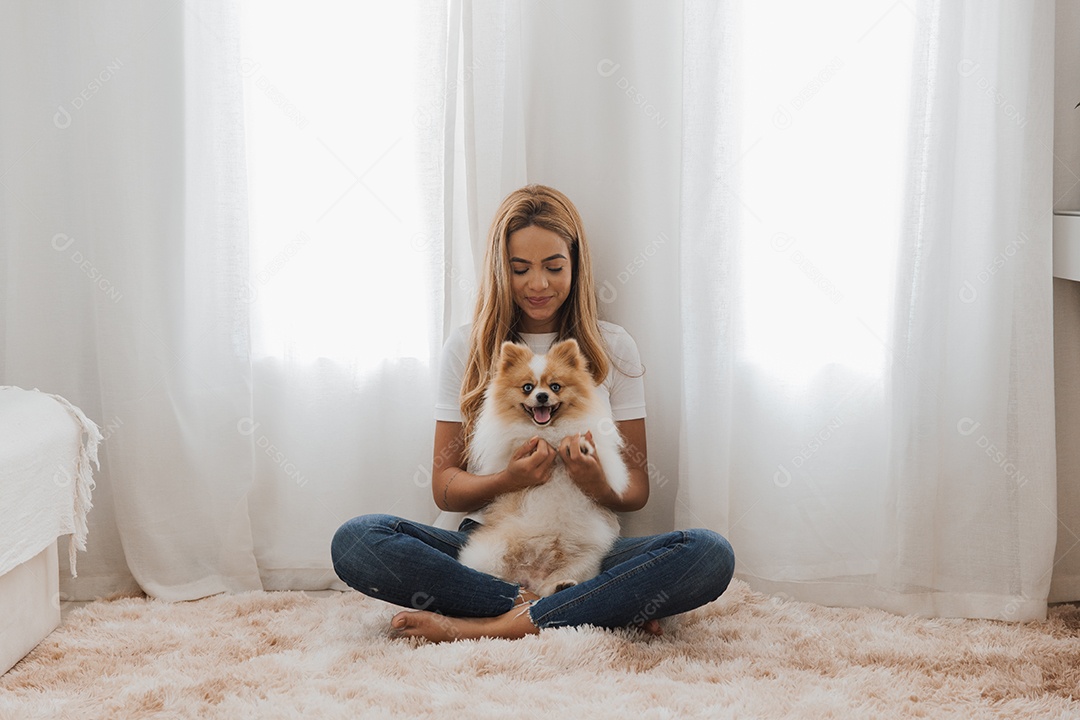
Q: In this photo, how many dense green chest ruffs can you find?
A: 0